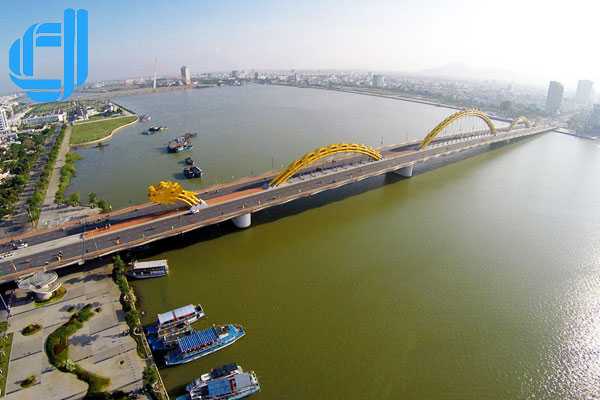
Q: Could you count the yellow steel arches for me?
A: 3